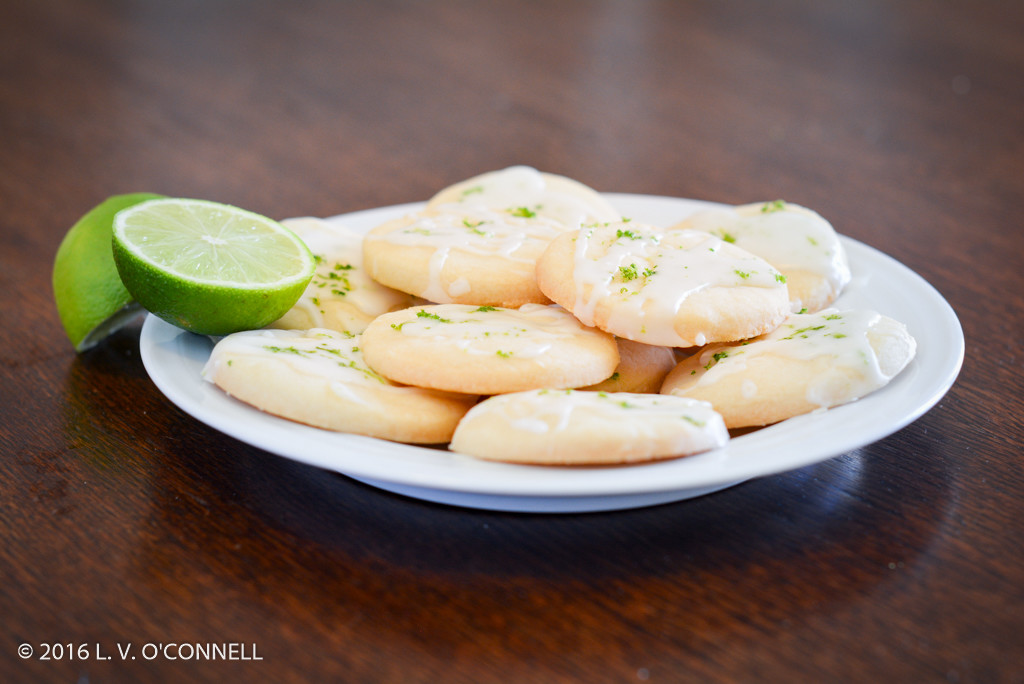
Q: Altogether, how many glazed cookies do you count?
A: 10